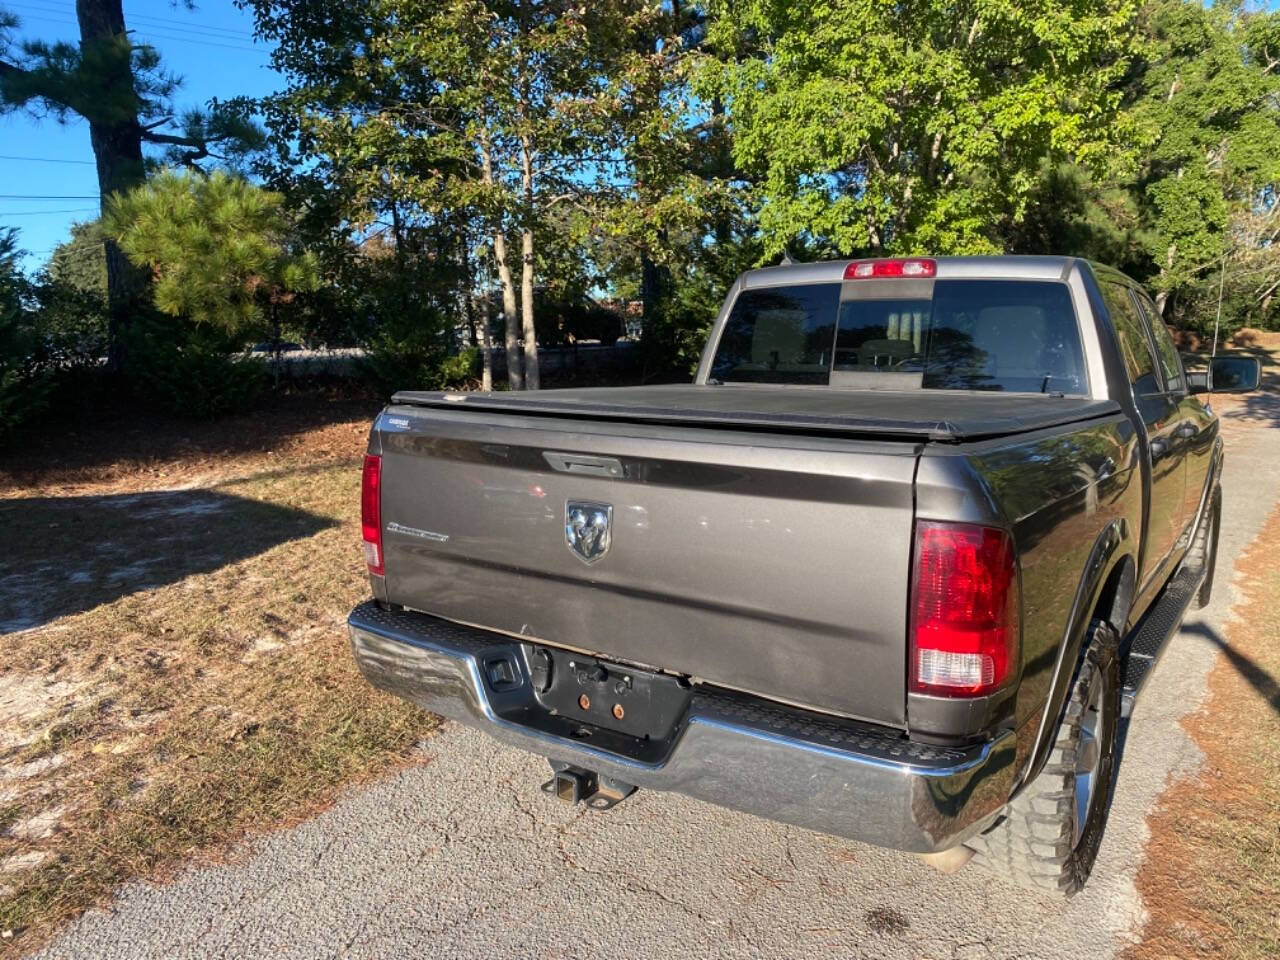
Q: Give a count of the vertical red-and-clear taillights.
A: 2